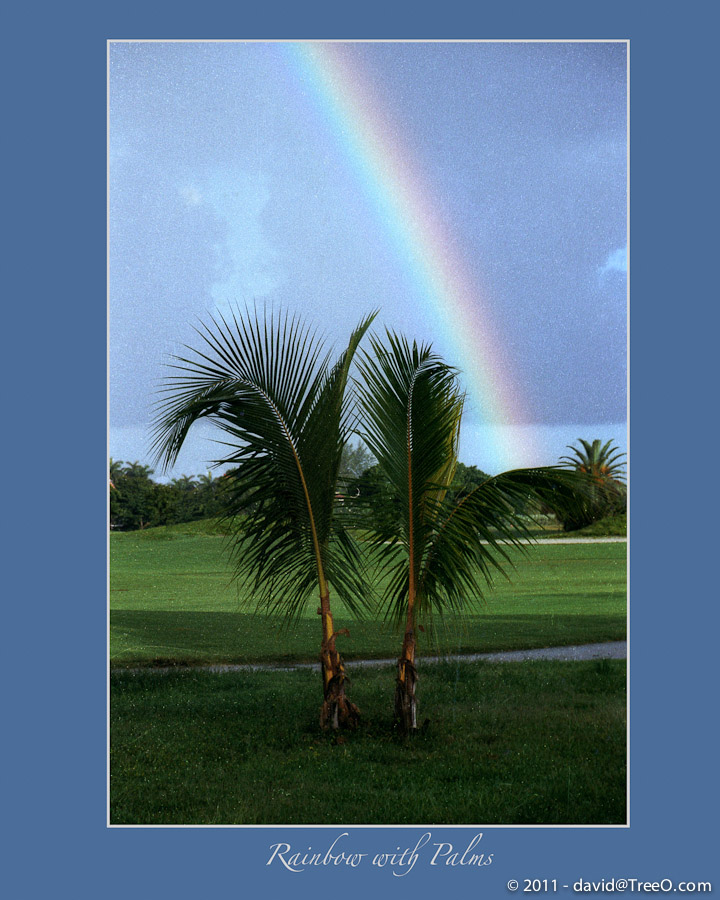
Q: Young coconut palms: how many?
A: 2